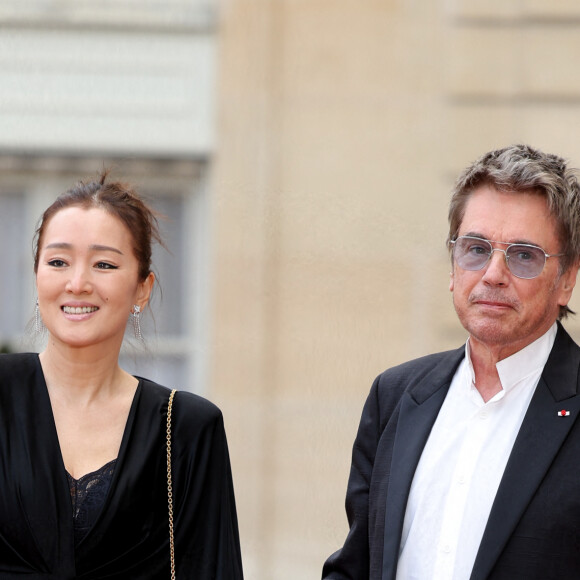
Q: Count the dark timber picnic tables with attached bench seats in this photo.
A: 0